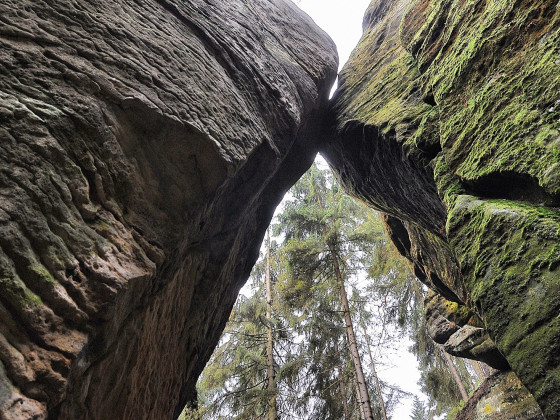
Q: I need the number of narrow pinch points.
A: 1